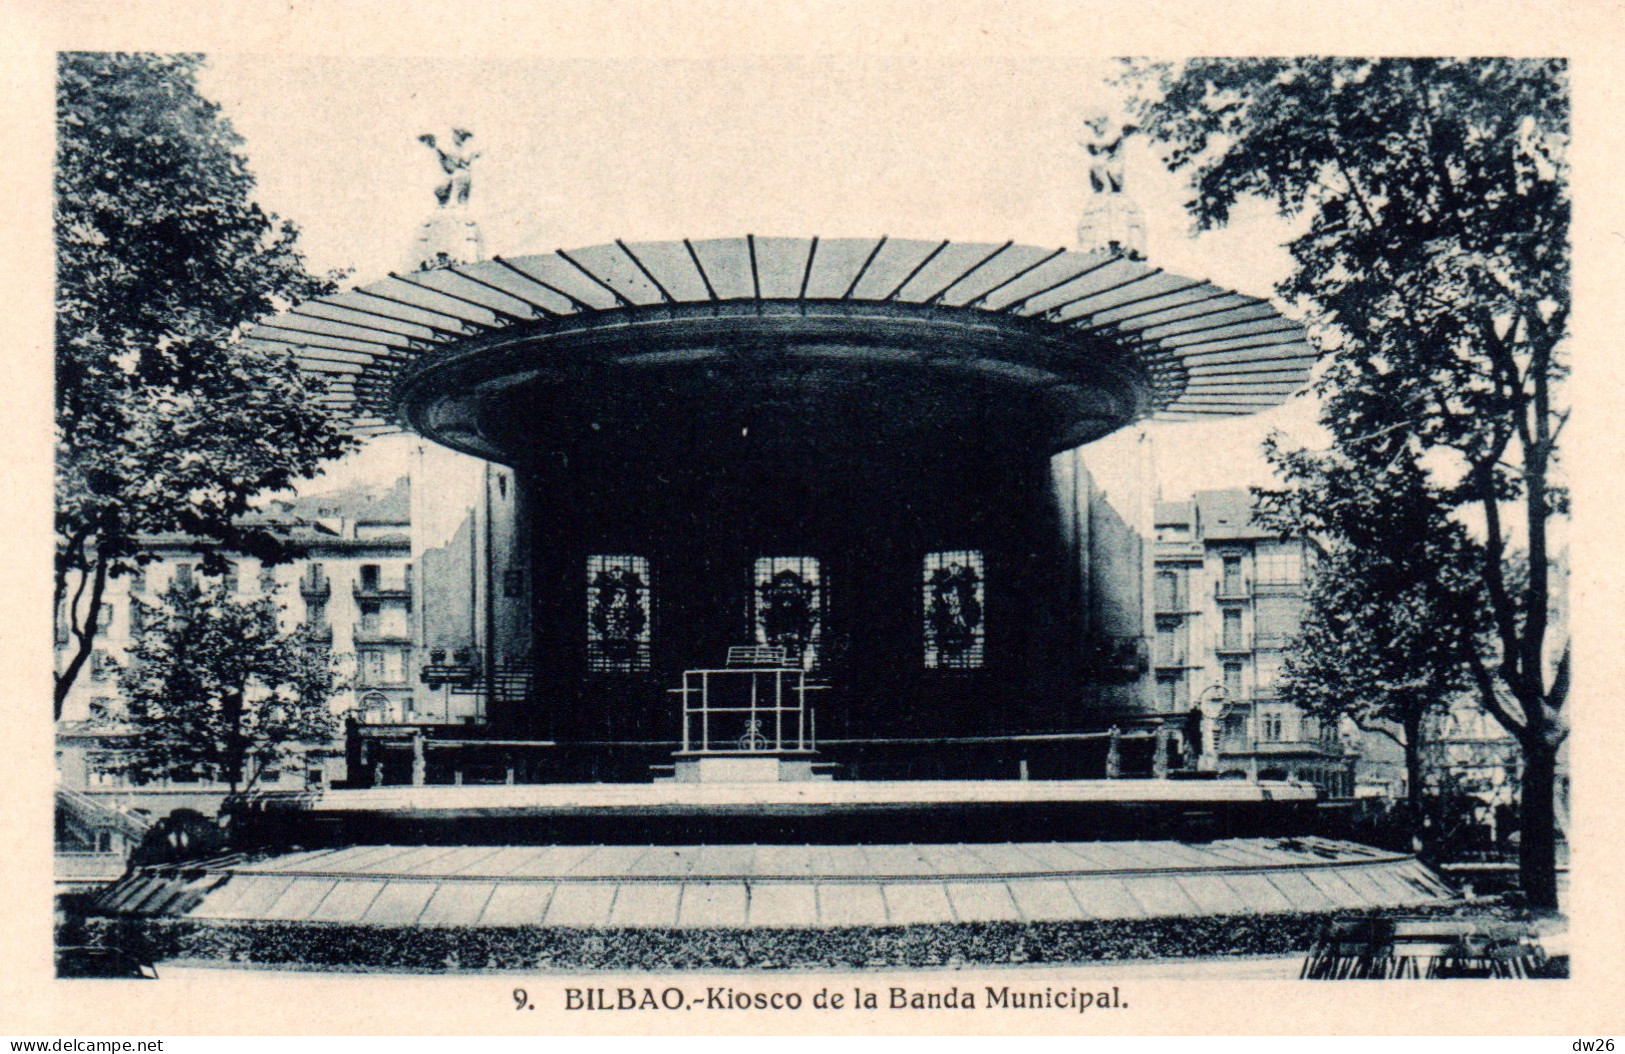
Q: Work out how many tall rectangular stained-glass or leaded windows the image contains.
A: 3